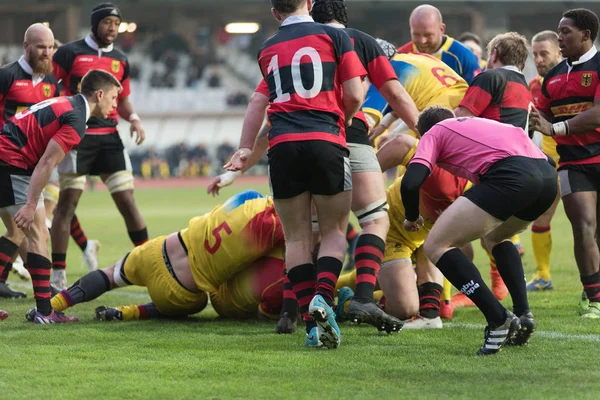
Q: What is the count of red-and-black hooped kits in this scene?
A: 7